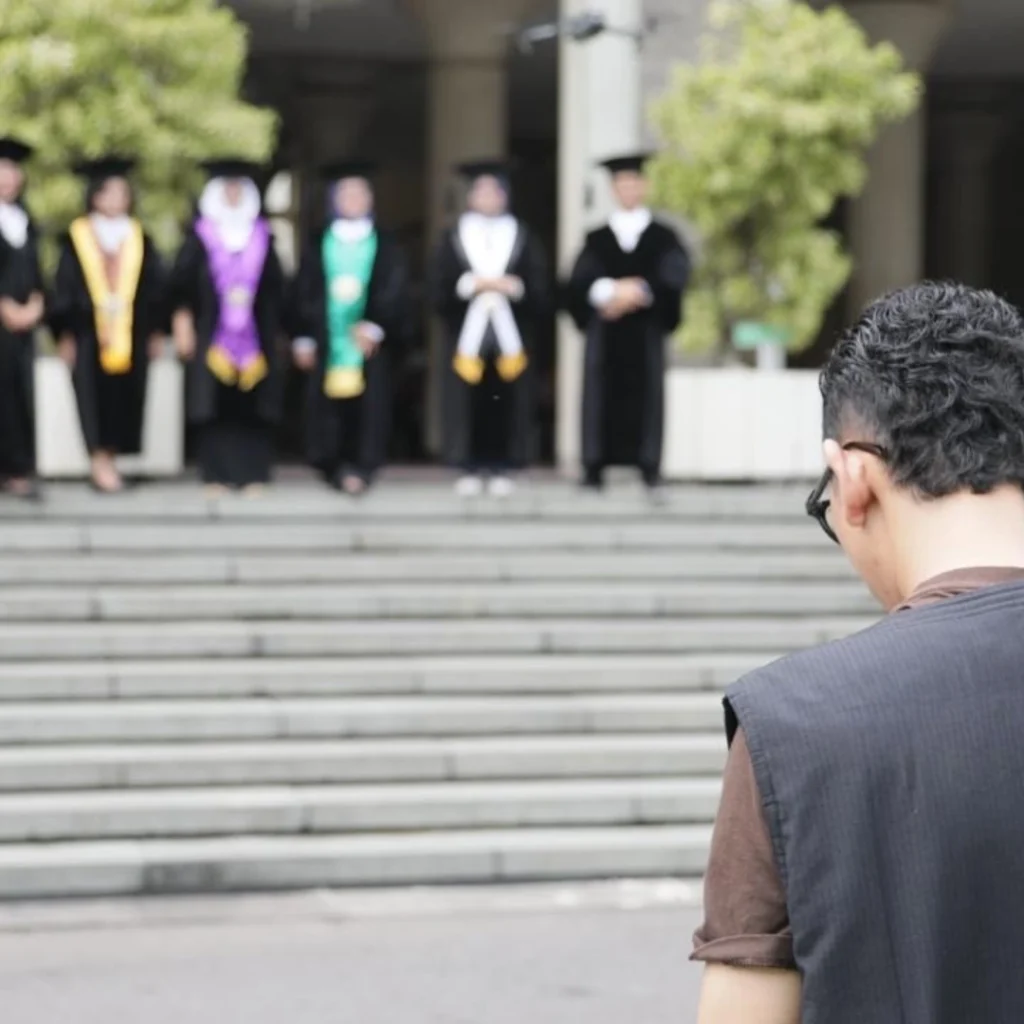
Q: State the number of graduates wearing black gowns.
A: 6